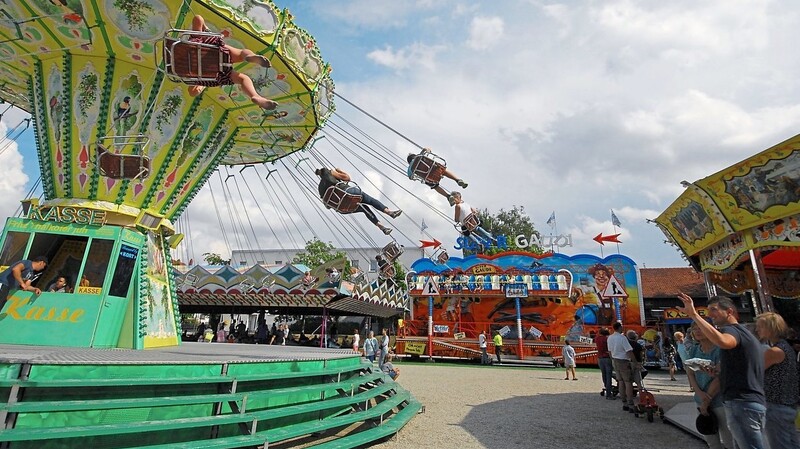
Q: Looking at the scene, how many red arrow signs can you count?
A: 2